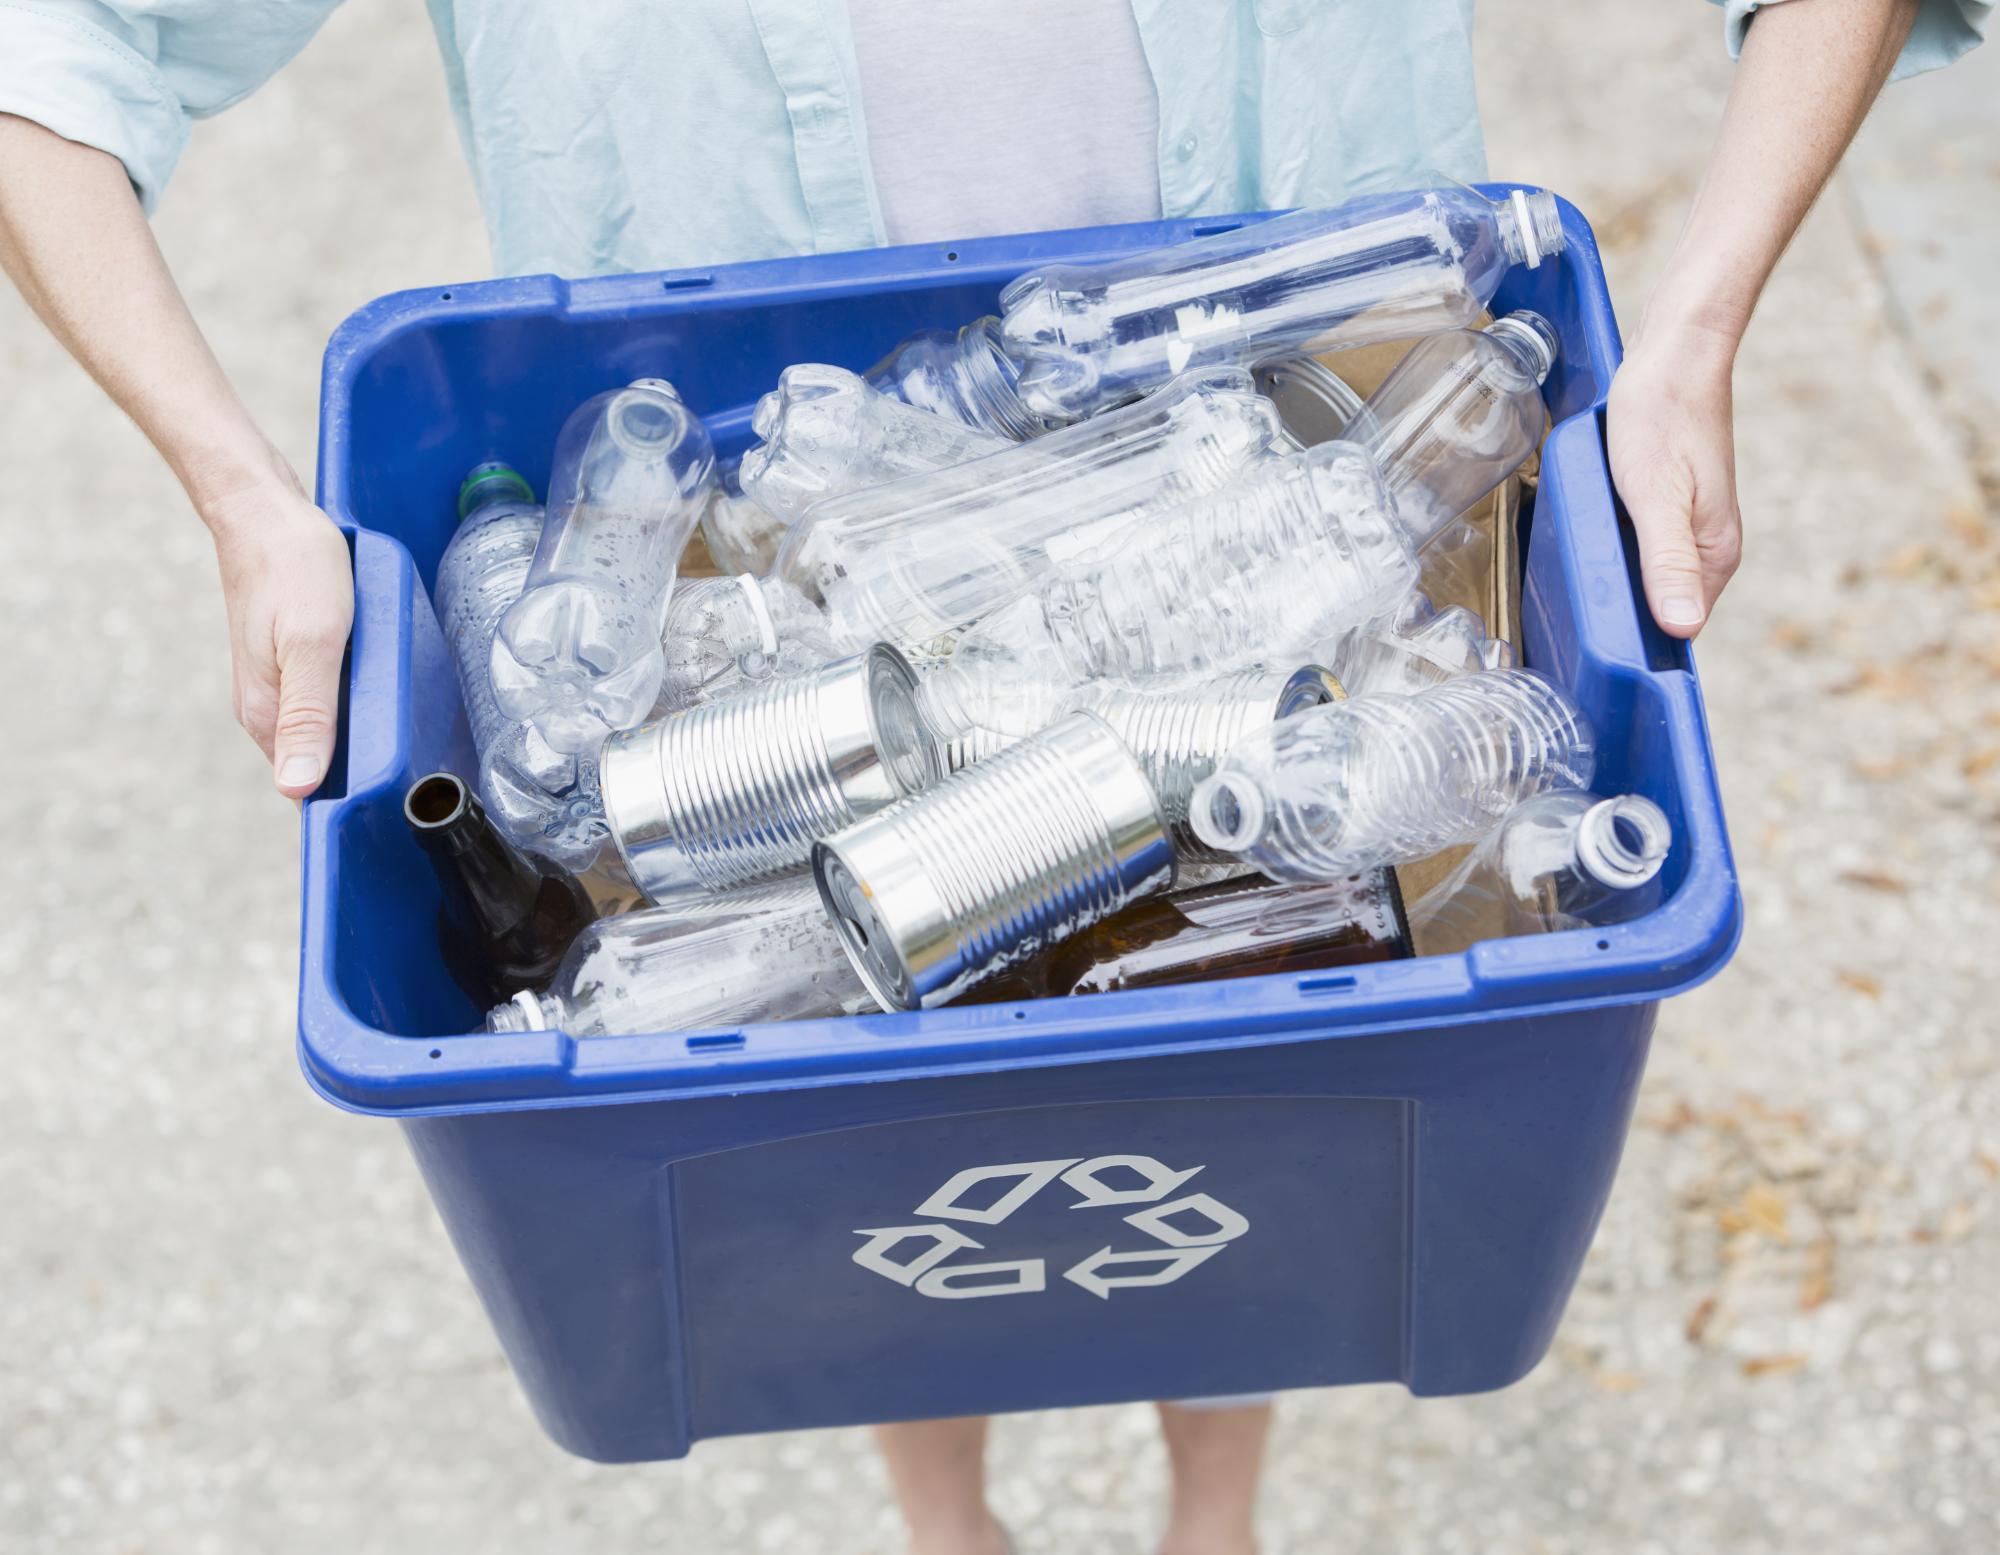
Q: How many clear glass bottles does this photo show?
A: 0